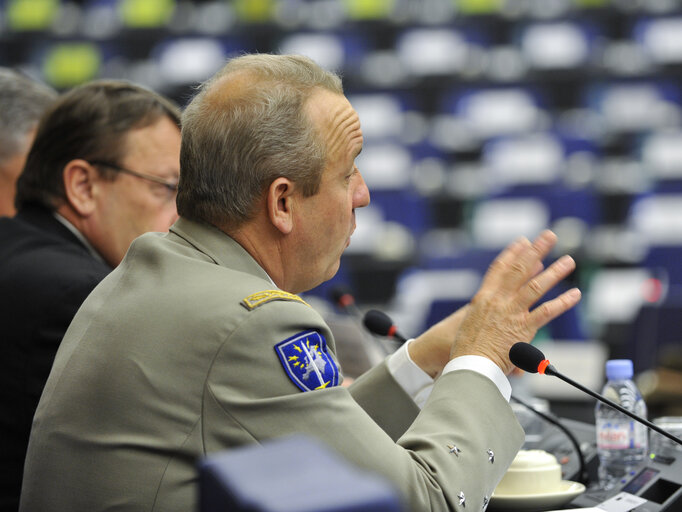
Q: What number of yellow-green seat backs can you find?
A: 7